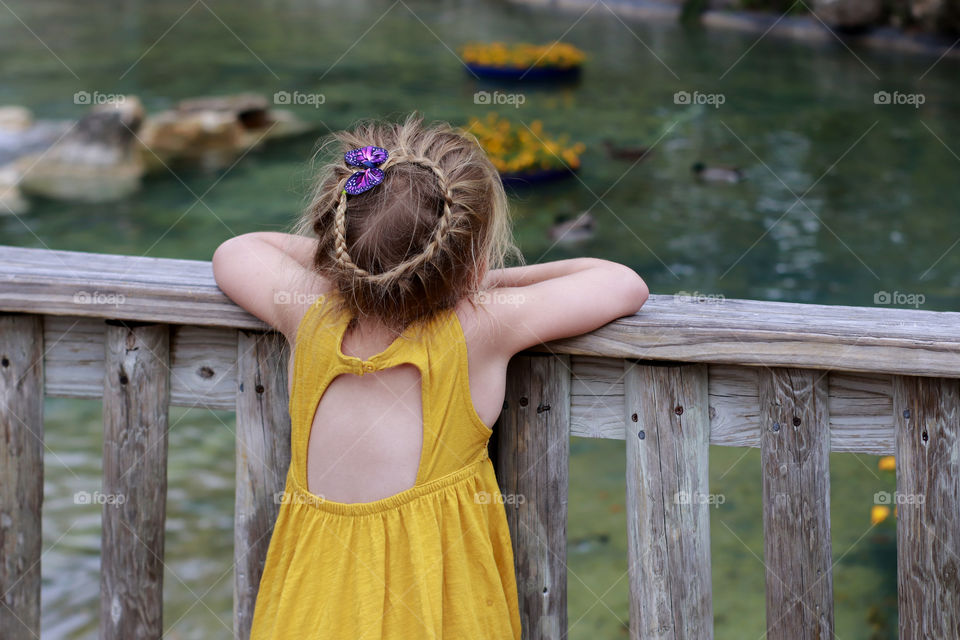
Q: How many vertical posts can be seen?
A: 7